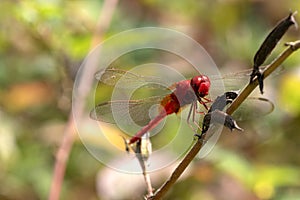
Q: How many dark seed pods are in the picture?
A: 3